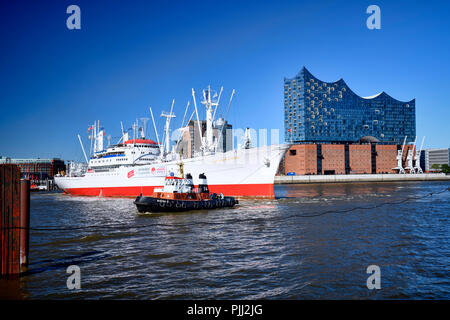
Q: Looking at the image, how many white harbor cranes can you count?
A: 3